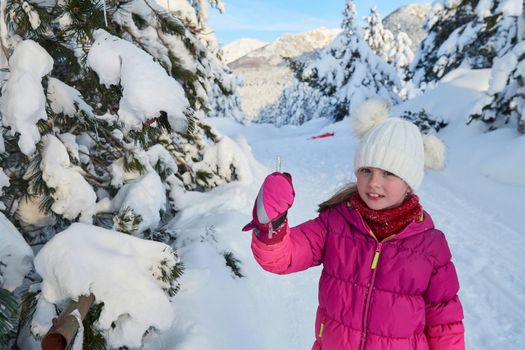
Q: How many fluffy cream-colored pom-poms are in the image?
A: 2